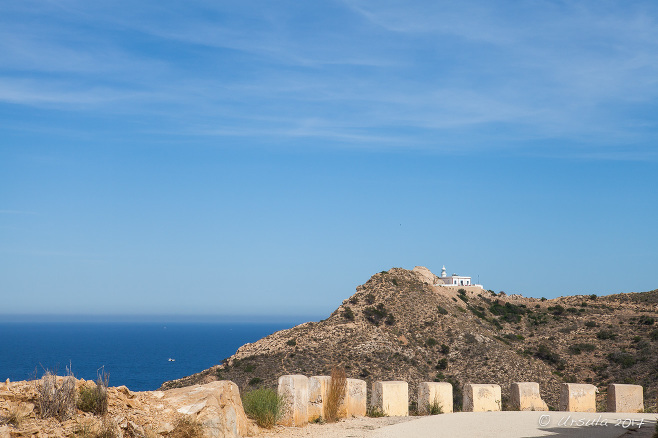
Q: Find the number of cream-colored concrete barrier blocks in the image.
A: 9